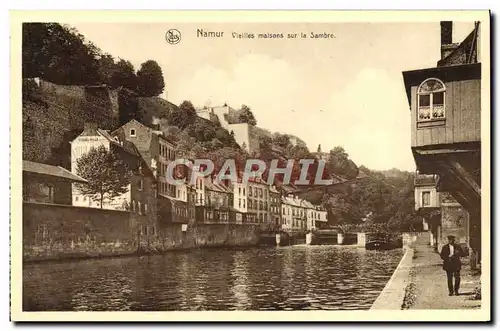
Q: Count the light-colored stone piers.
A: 4